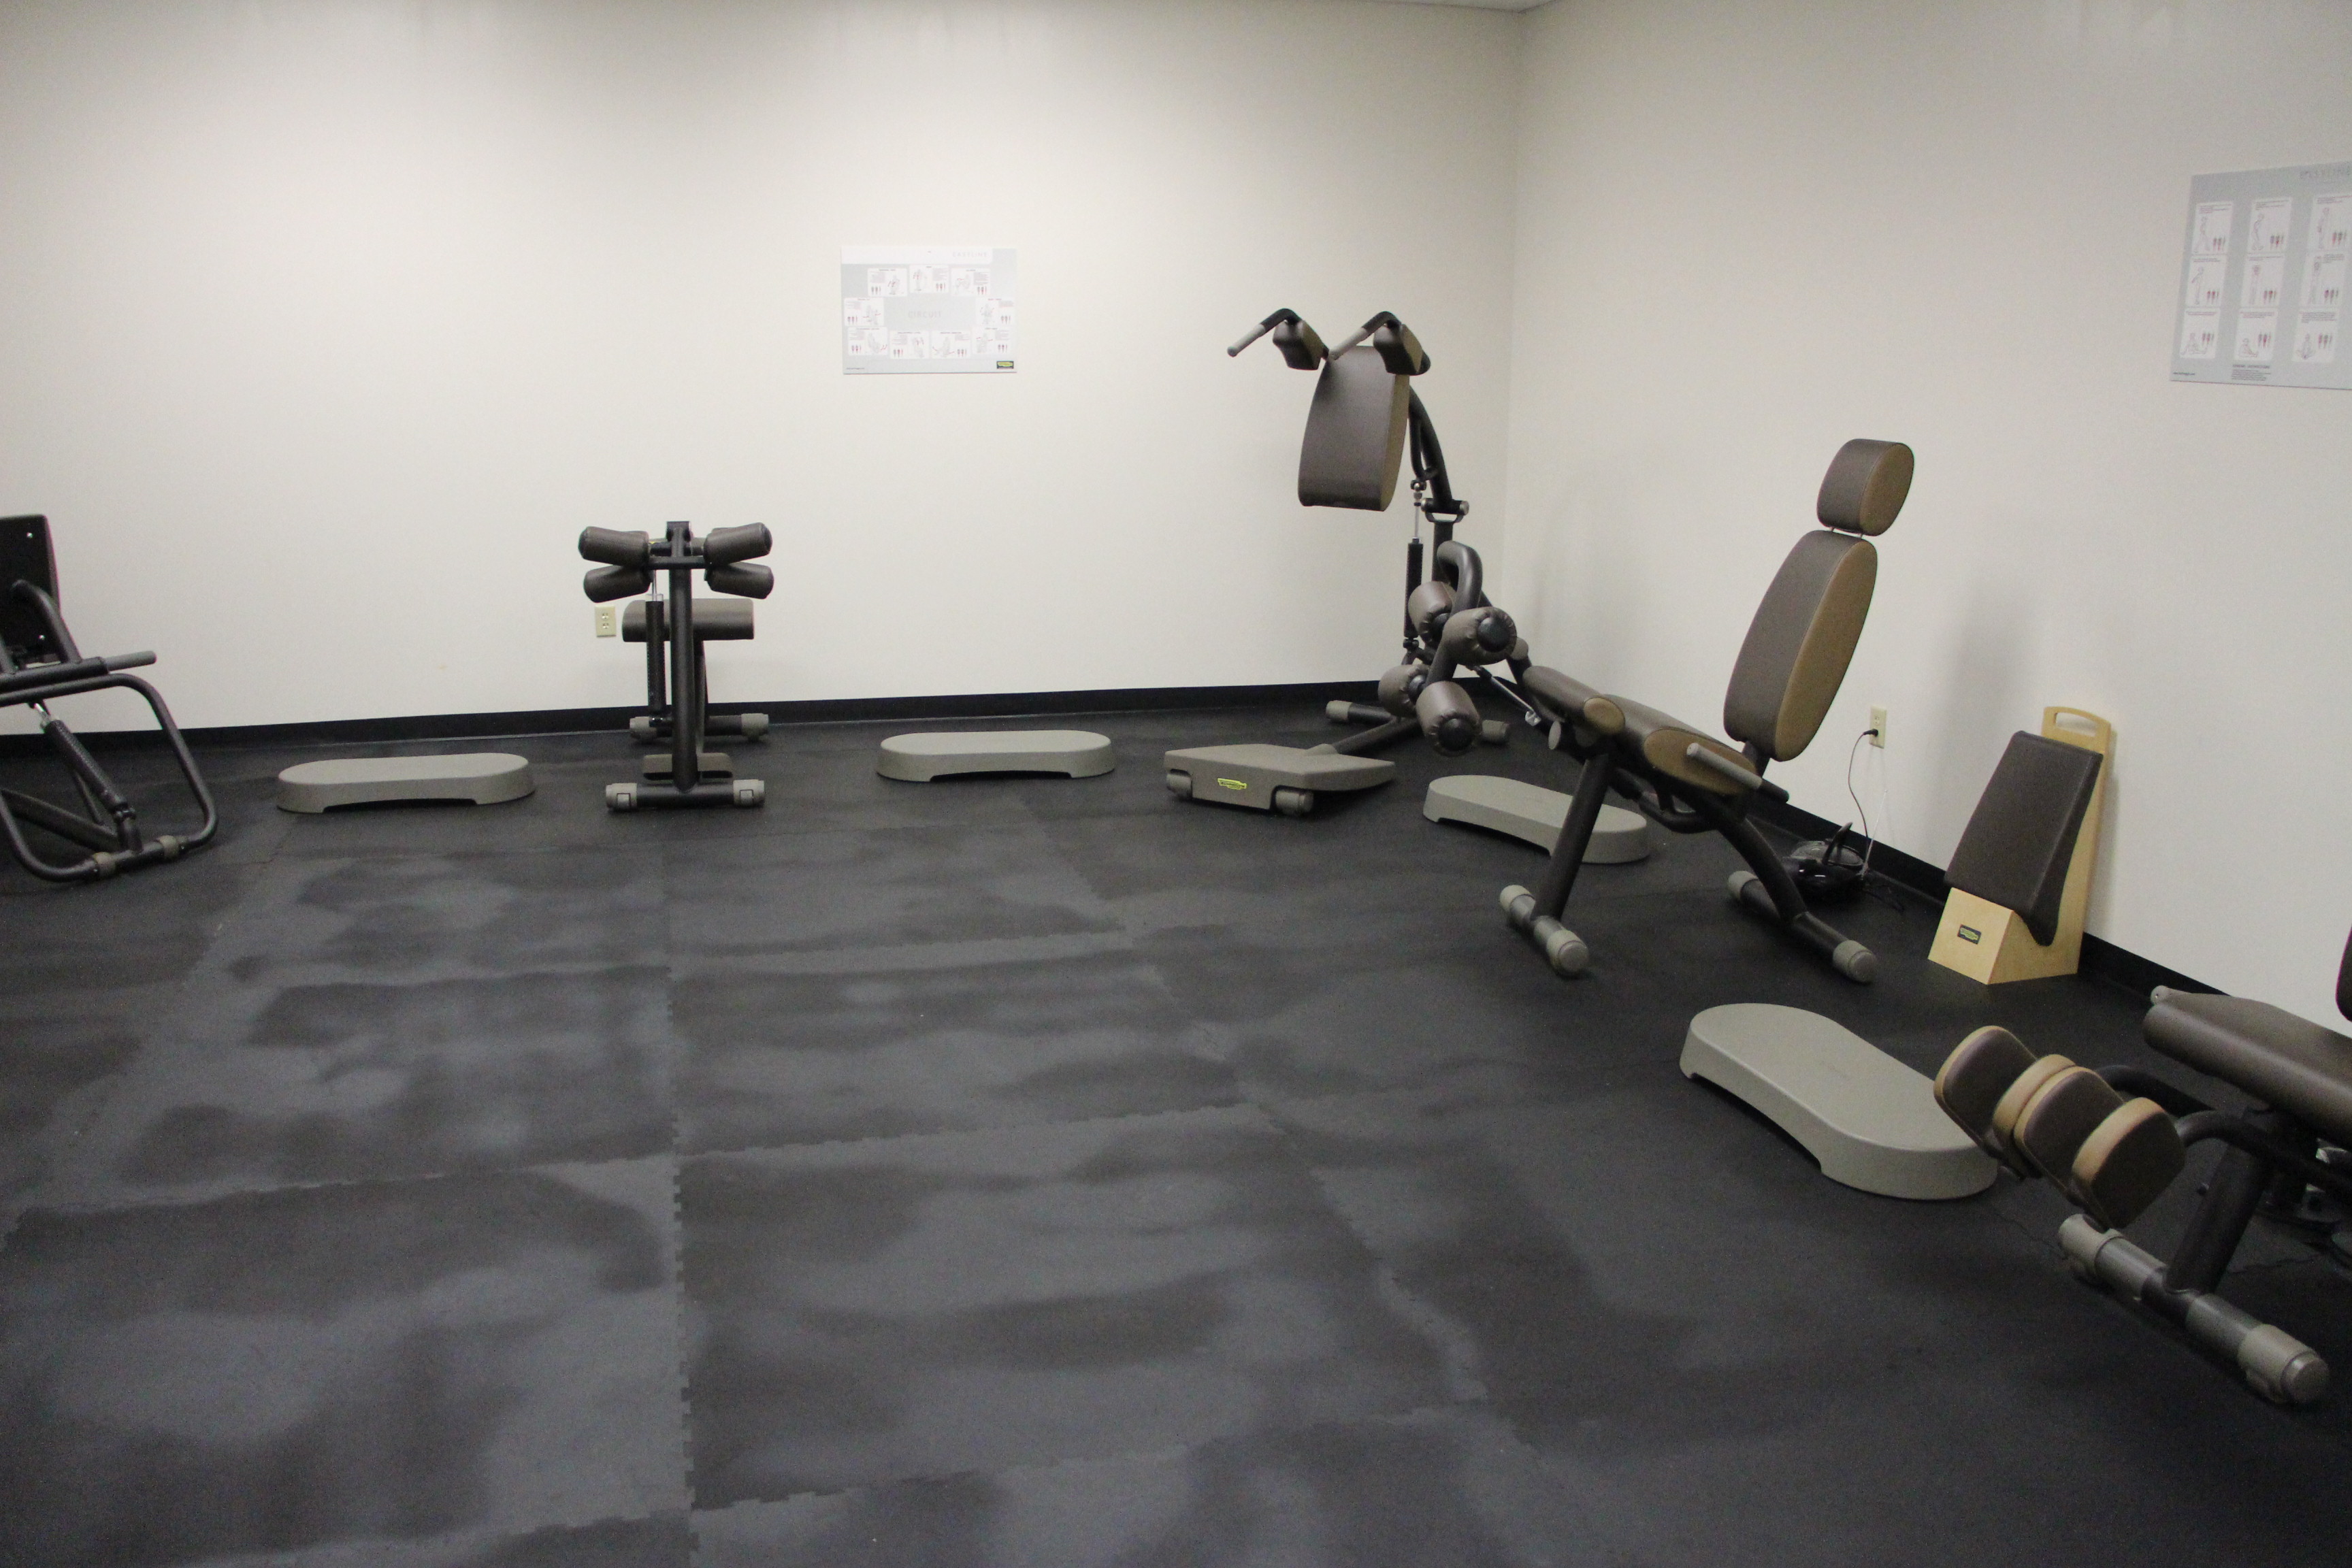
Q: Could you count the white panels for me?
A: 2